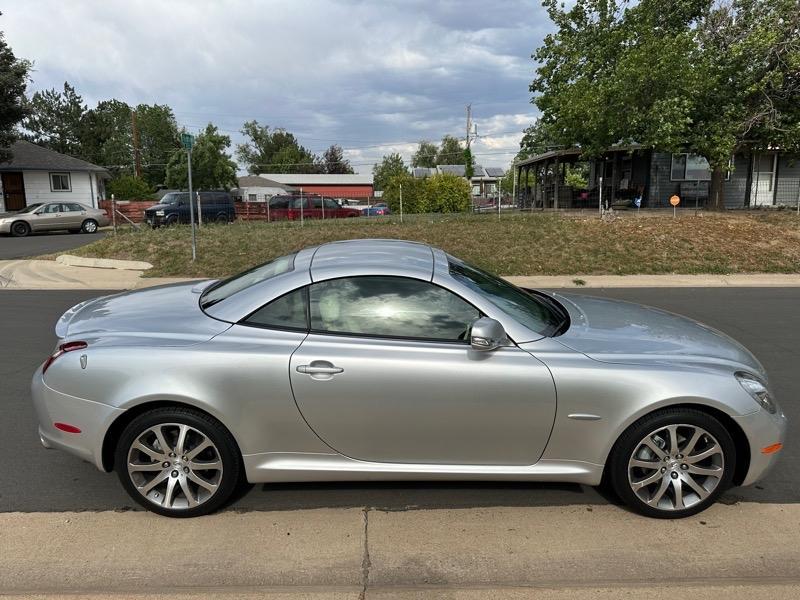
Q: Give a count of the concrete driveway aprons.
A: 1